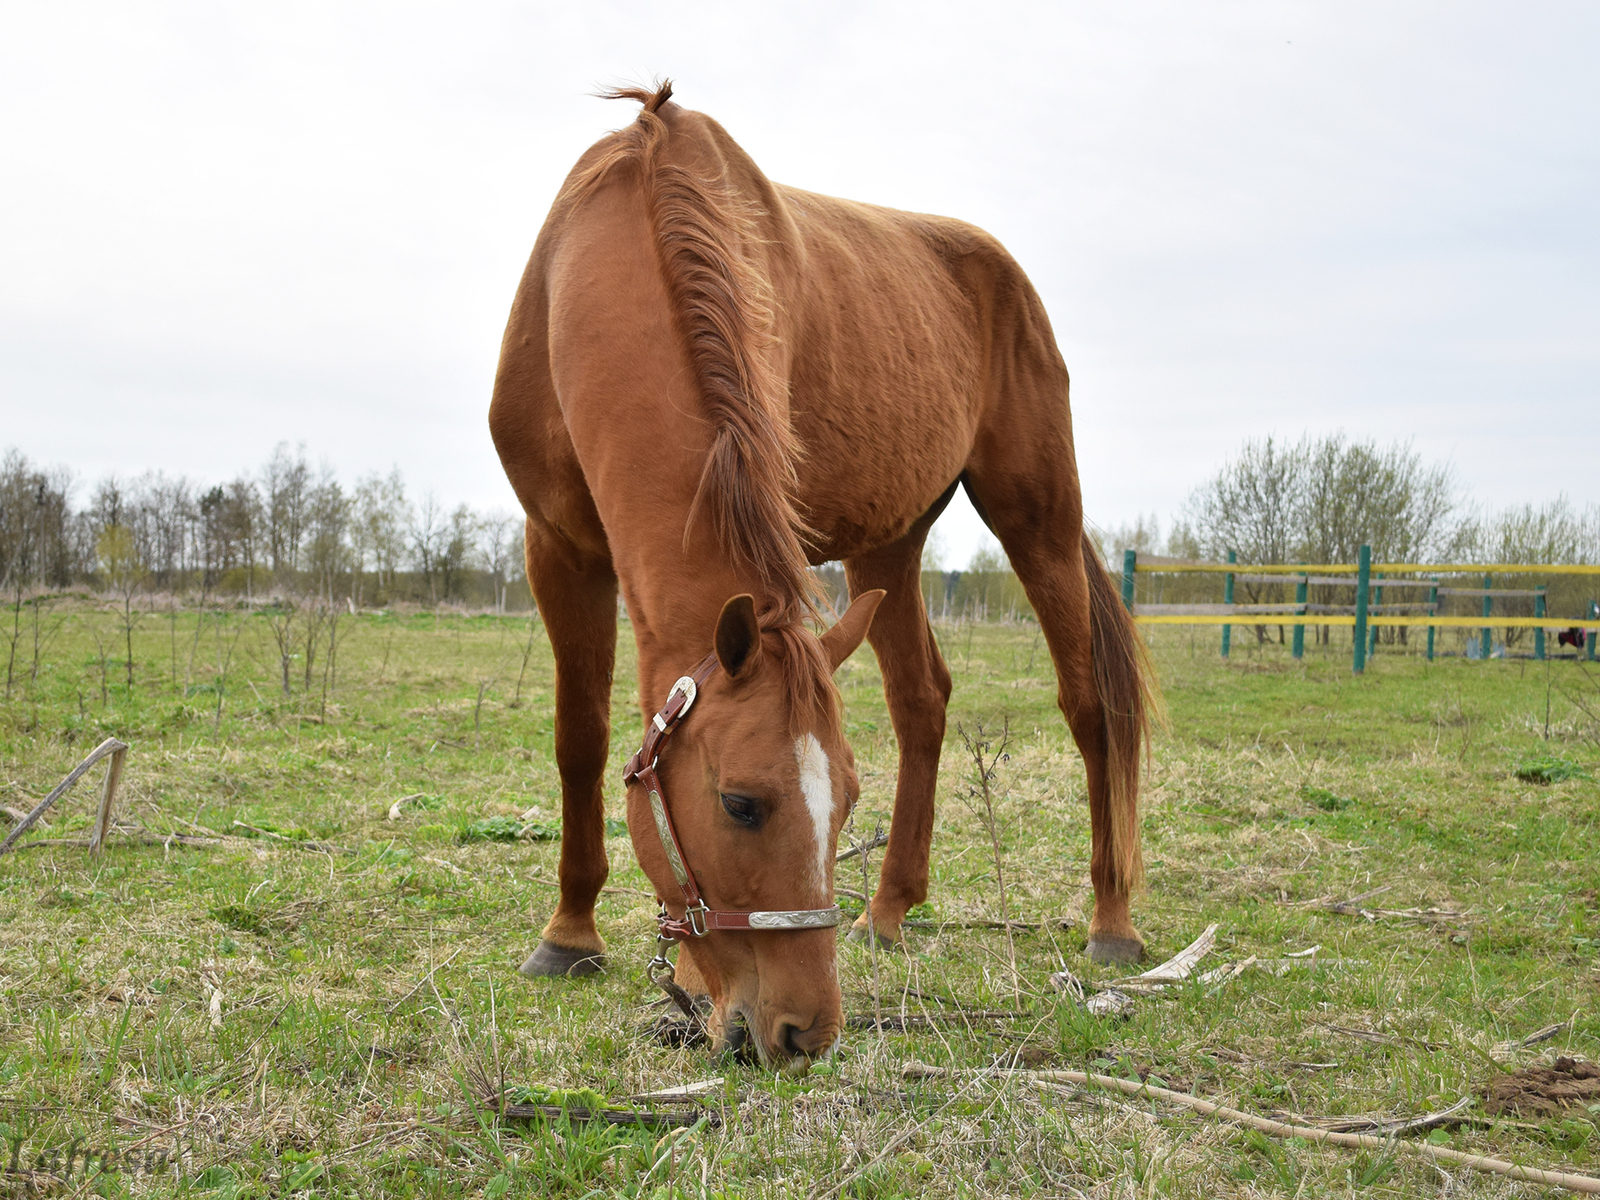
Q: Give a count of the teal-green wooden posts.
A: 9